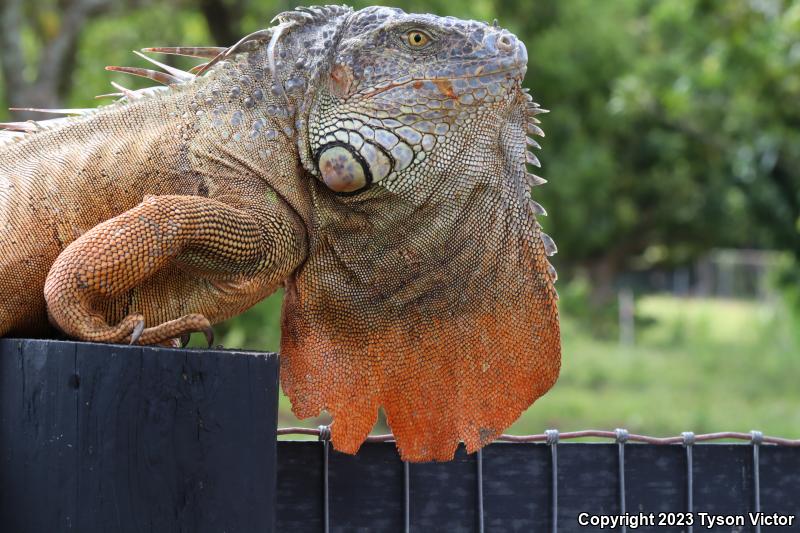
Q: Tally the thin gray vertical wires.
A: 7